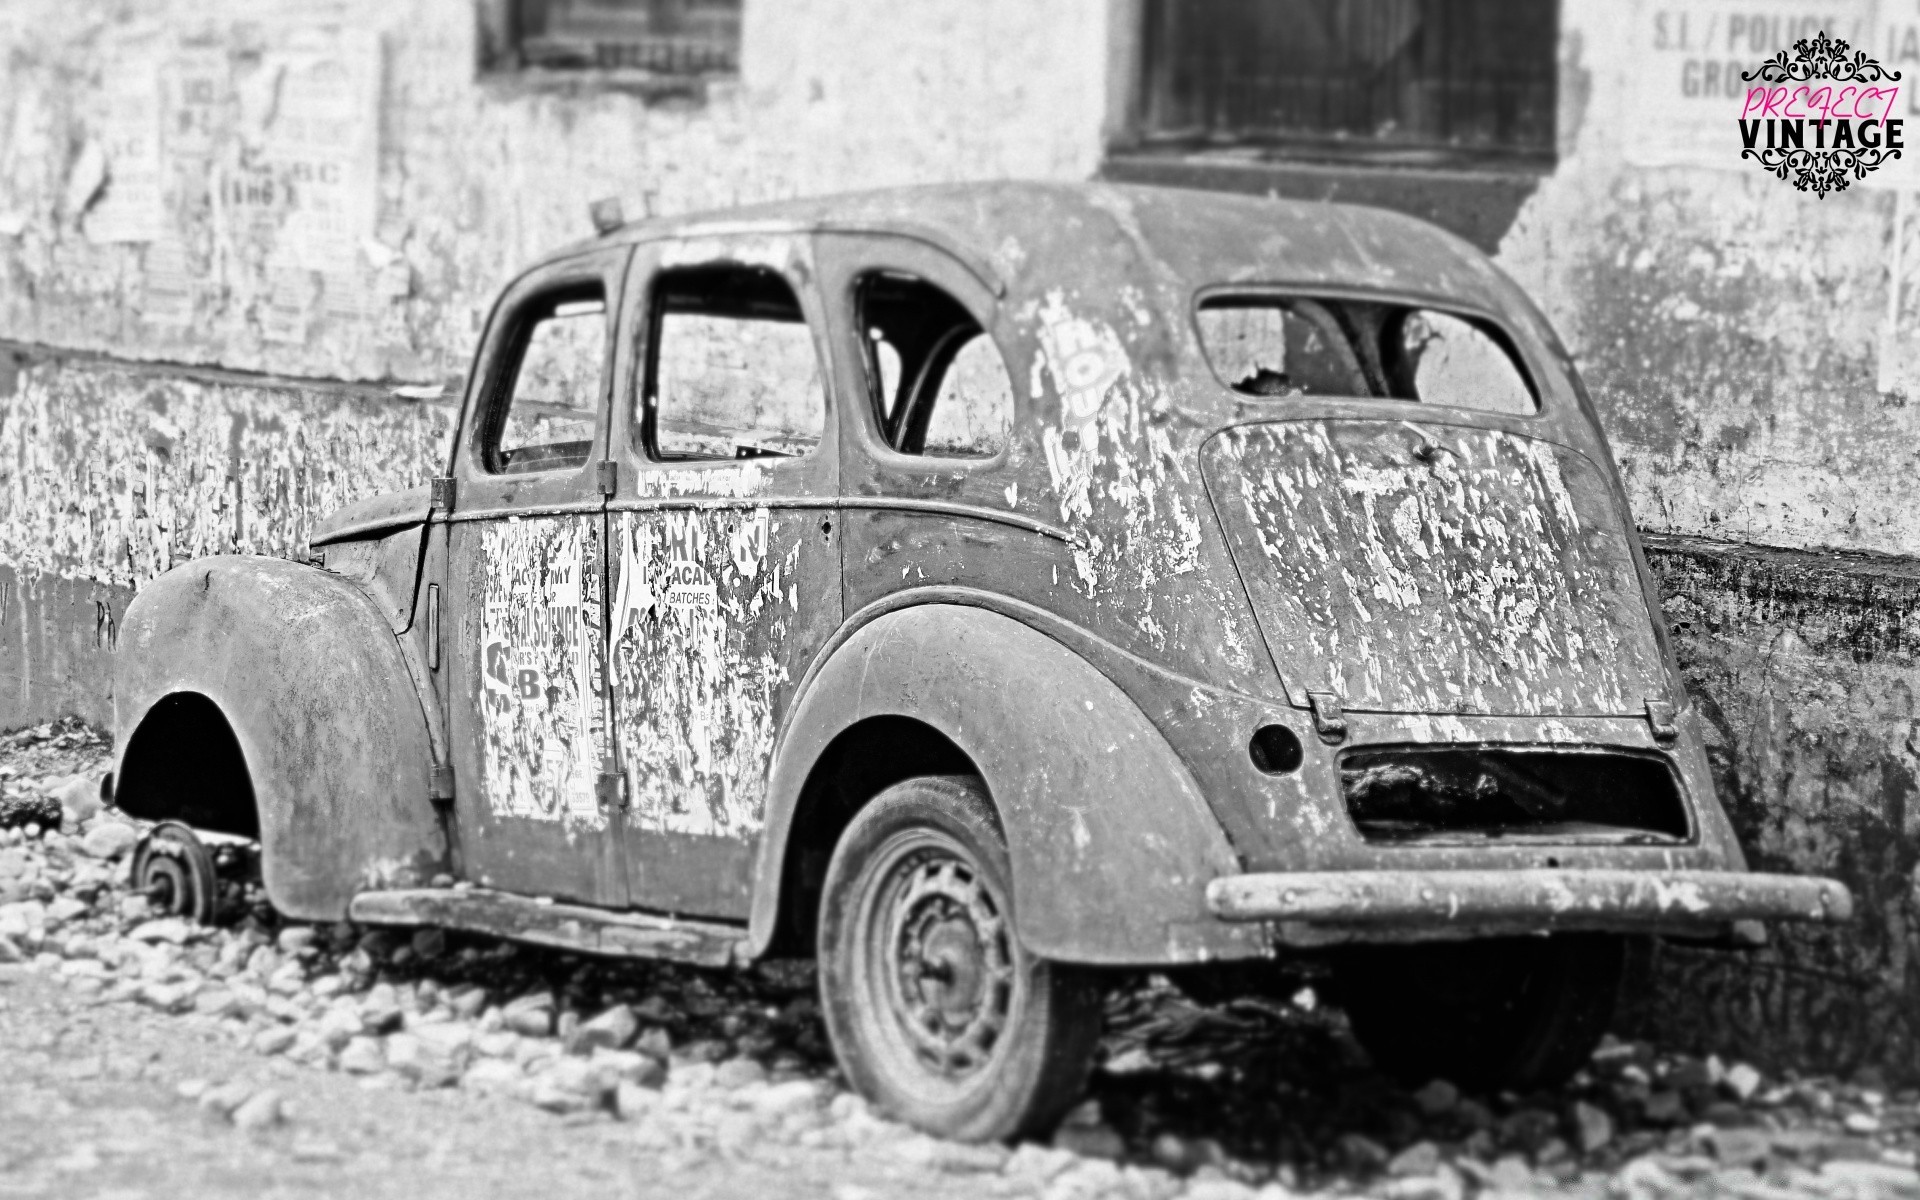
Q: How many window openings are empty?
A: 4